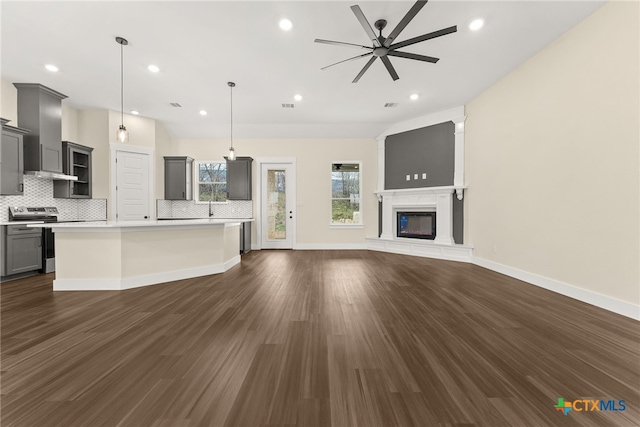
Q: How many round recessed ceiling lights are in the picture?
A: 8